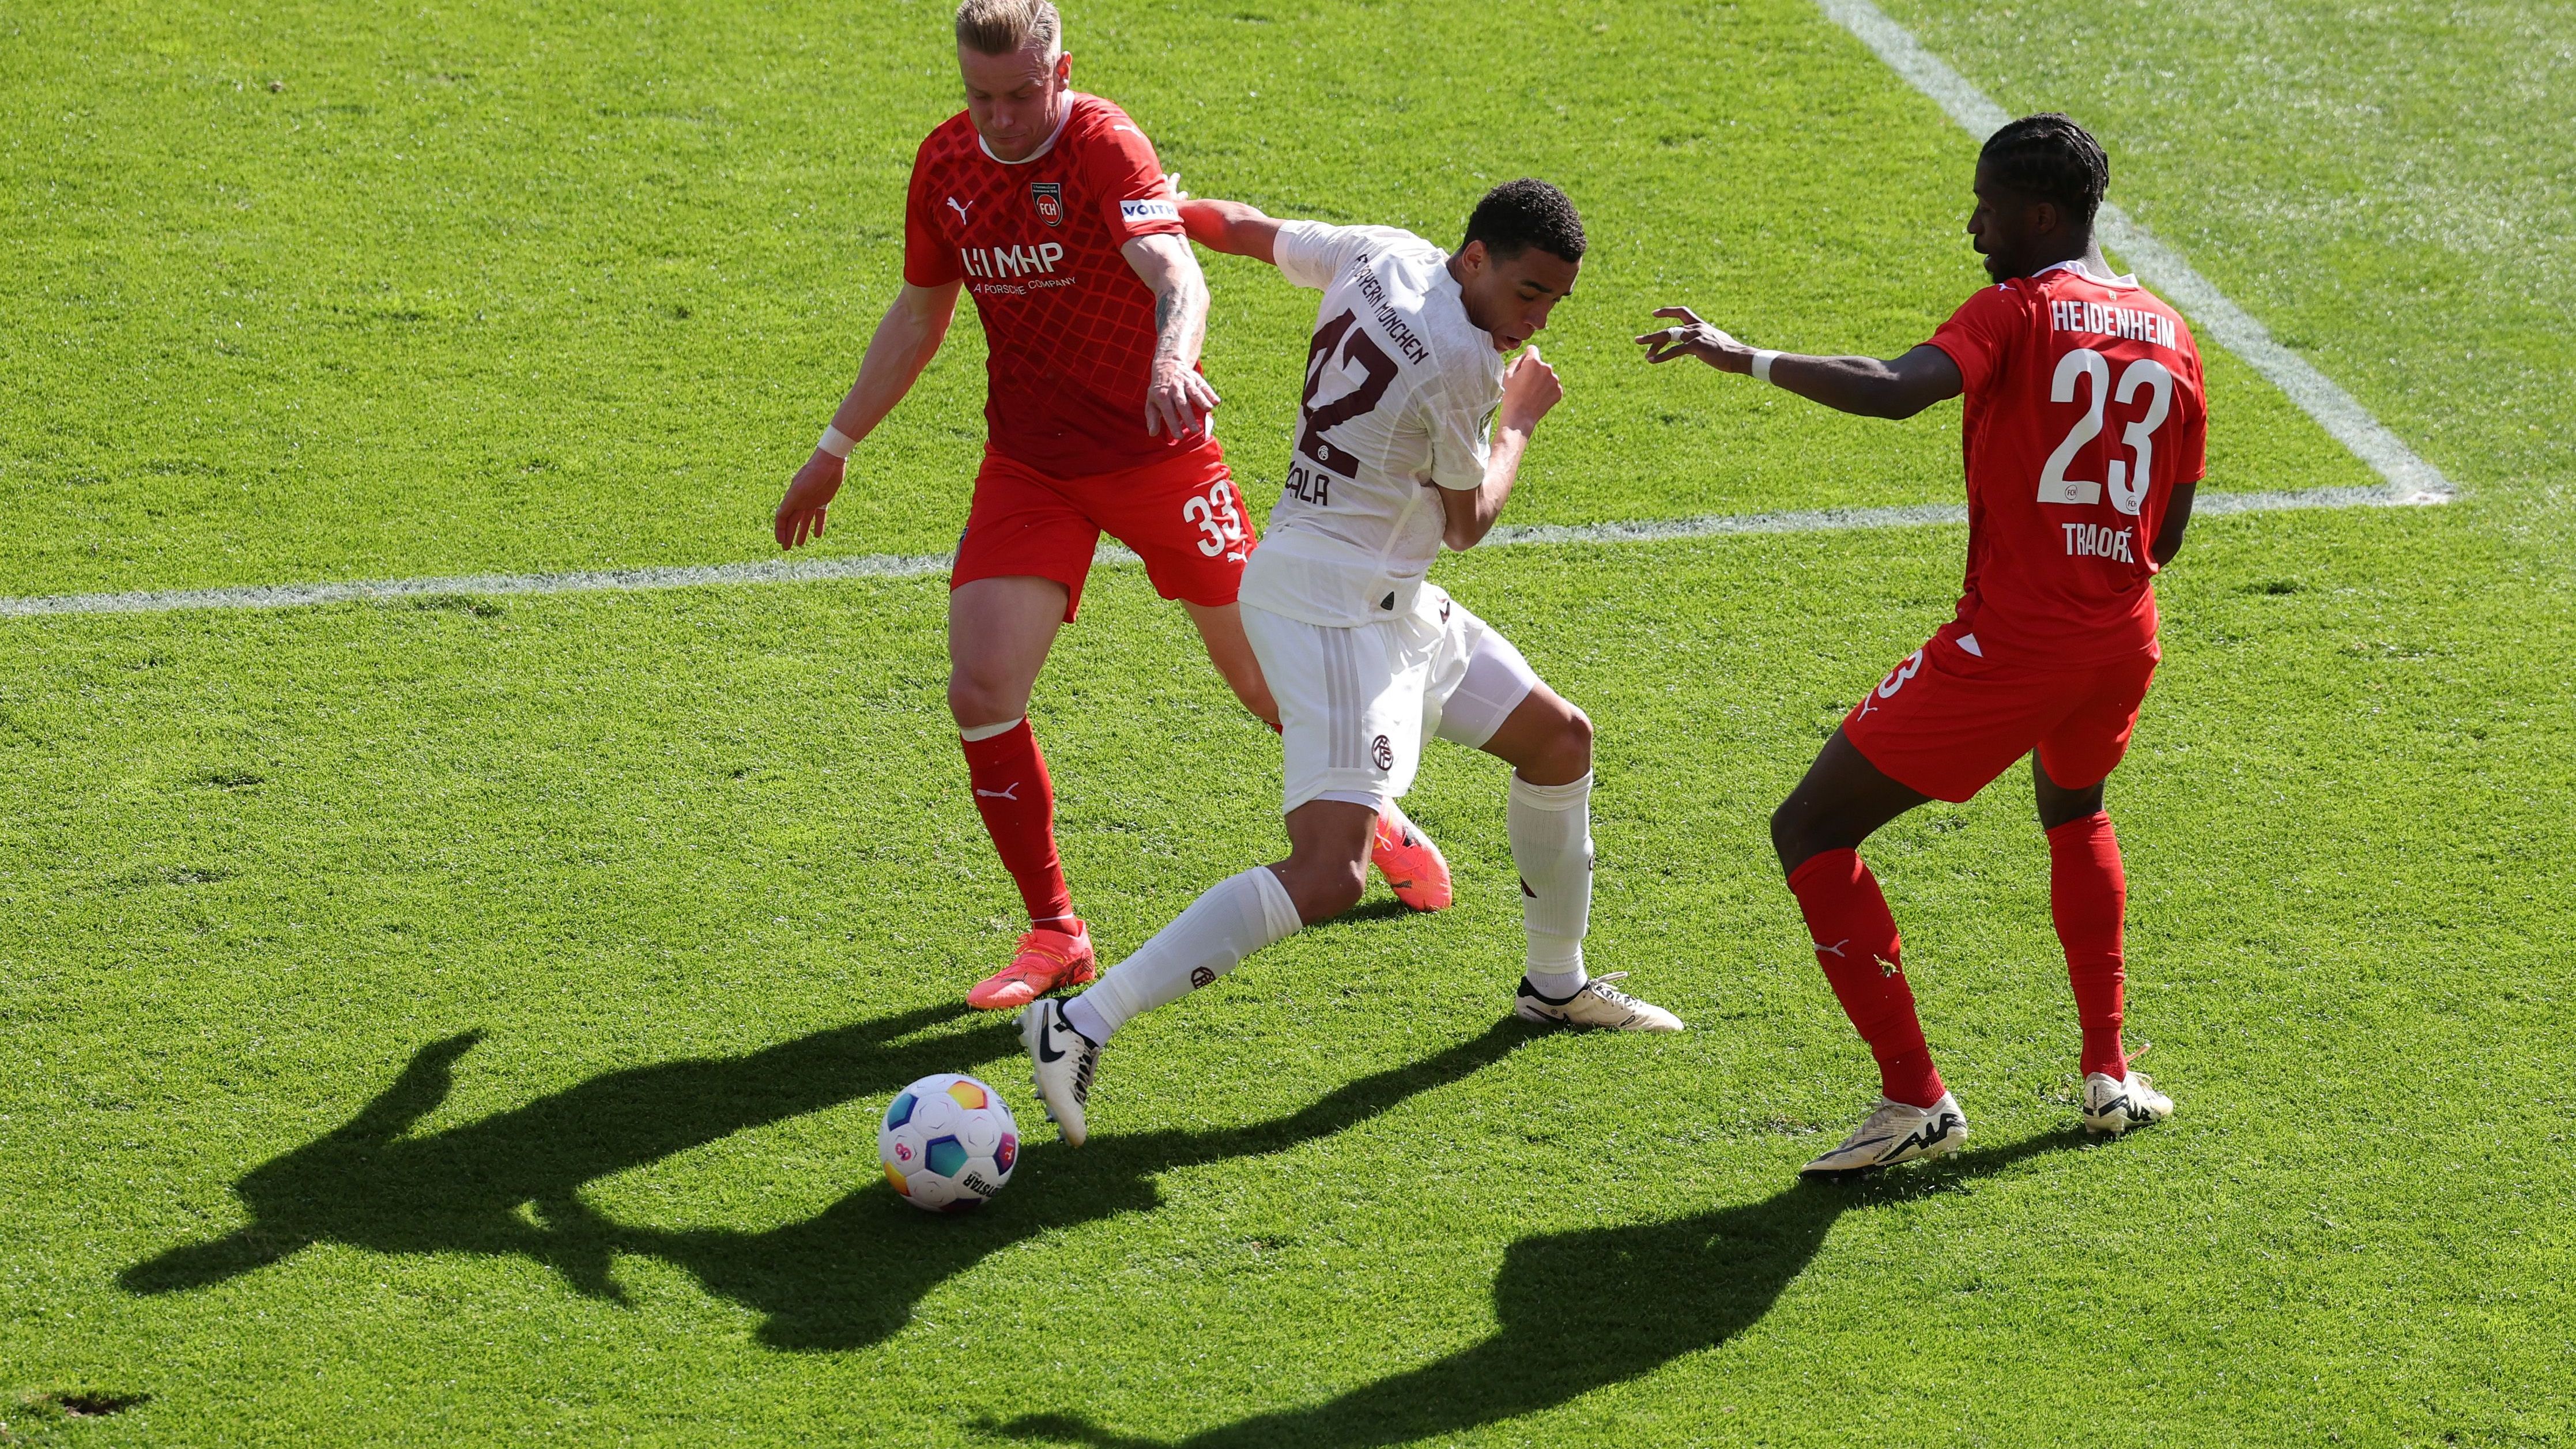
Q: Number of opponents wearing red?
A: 2